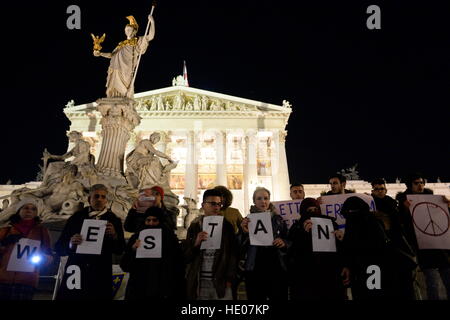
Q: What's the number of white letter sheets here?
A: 6